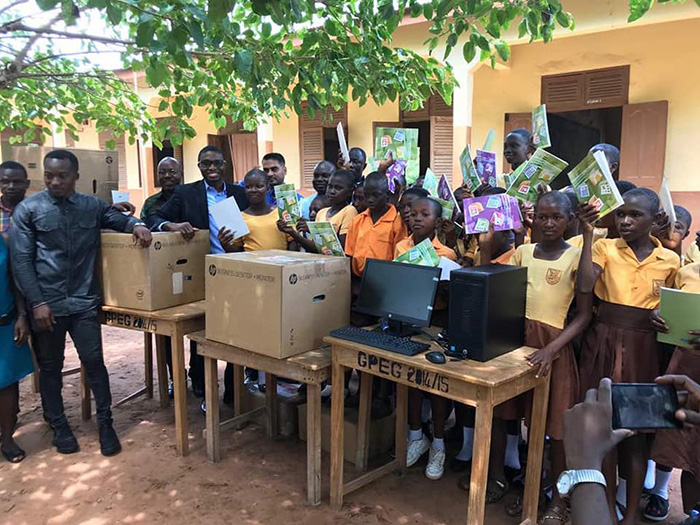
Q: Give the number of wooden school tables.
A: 3